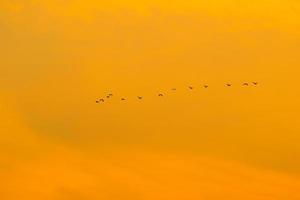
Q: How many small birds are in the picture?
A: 13